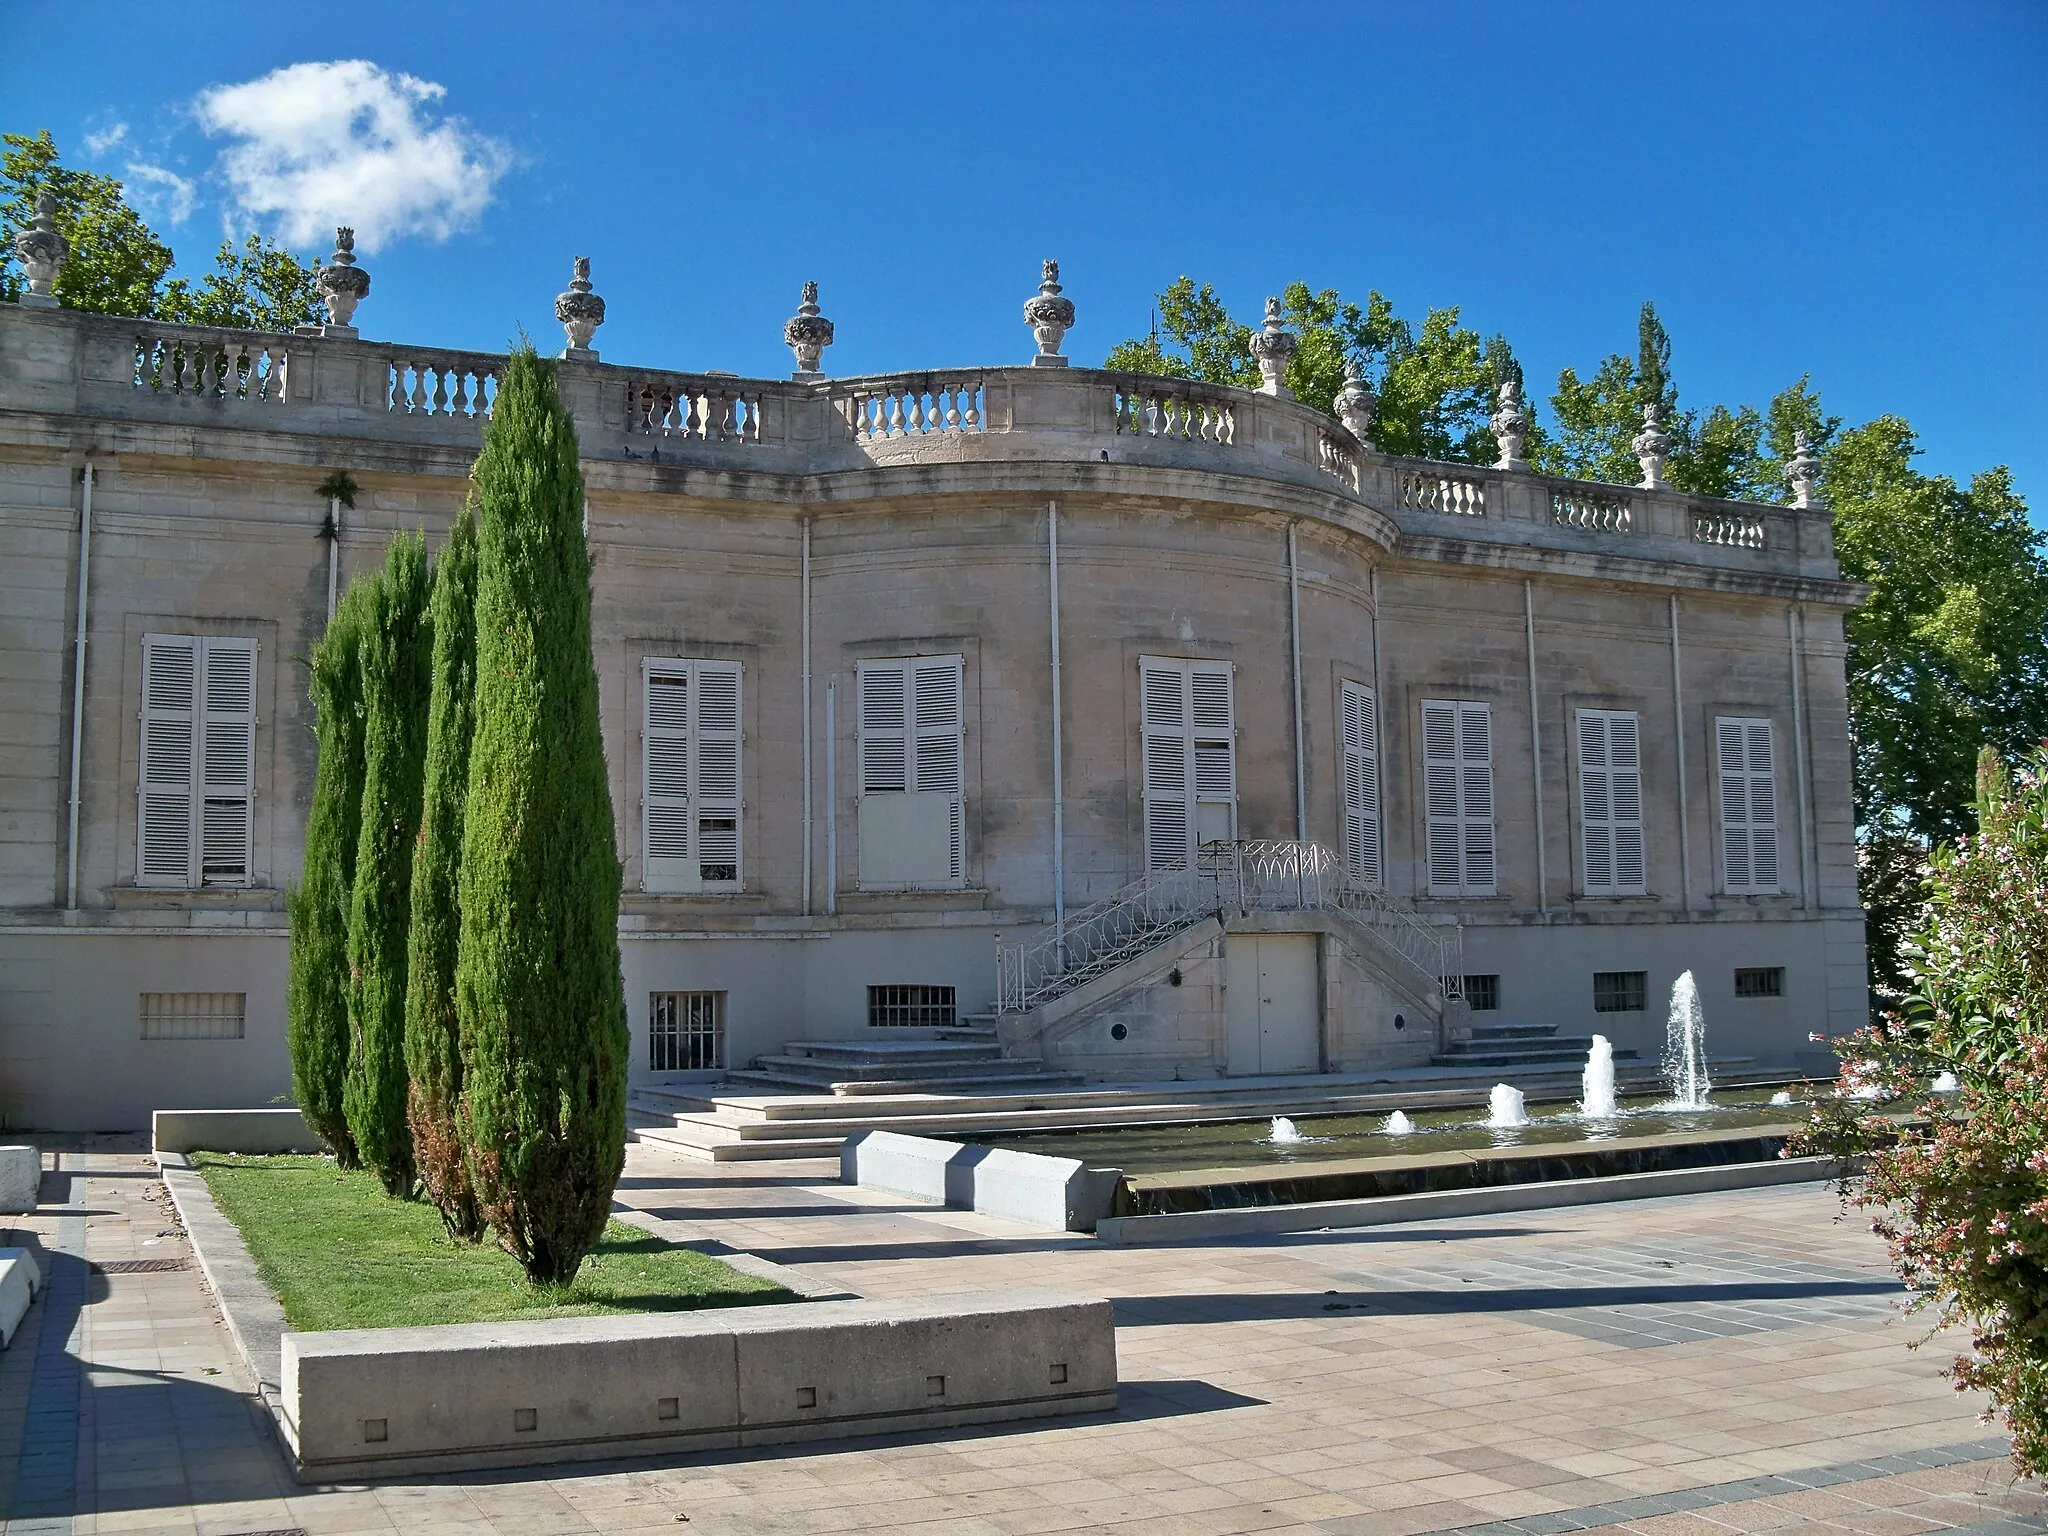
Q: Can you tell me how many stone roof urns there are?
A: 10